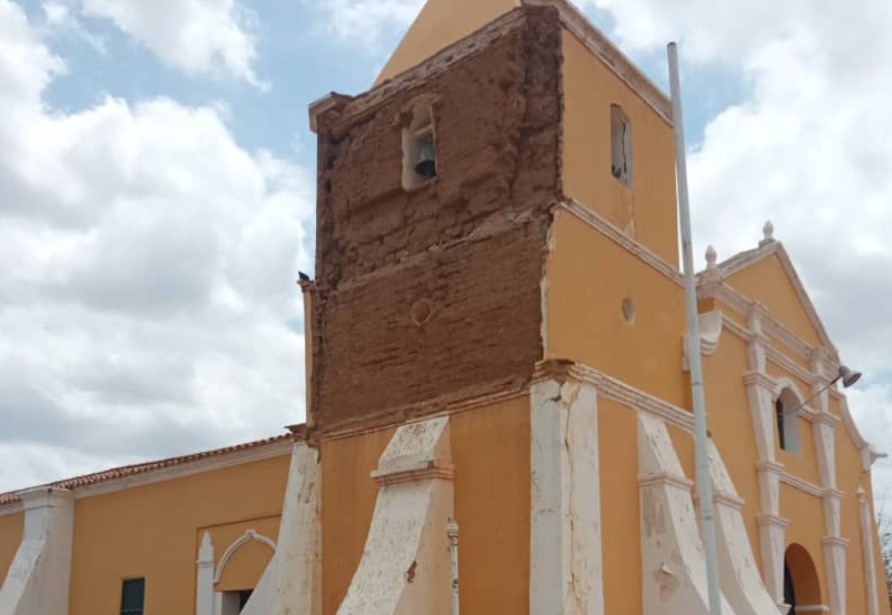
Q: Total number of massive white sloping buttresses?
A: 5